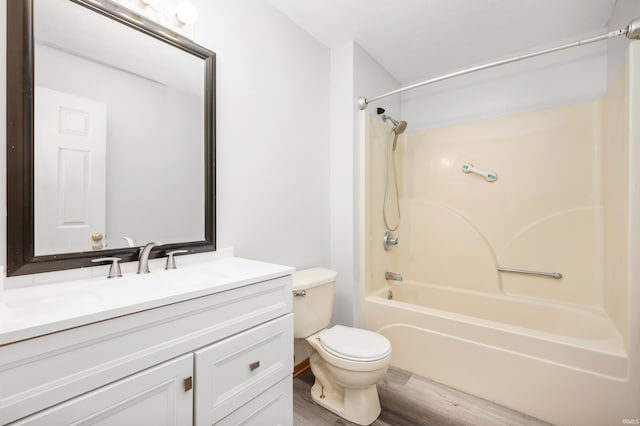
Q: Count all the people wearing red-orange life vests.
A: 0